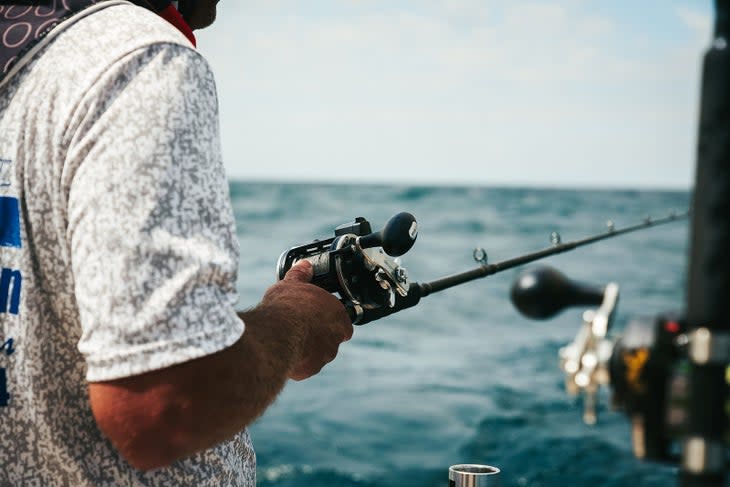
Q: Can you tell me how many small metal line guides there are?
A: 5